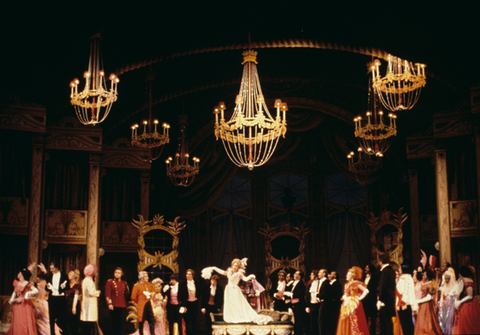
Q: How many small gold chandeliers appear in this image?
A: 6